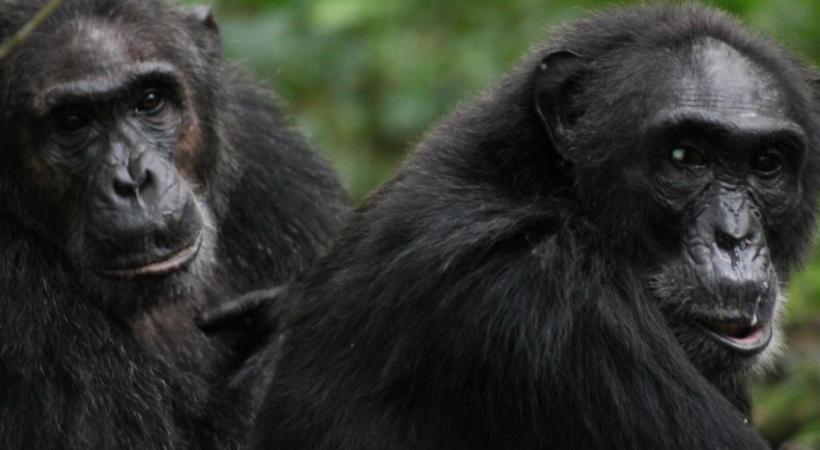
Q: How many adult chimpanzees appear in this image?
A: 2